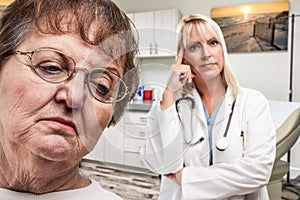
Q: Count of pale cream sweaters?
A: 1